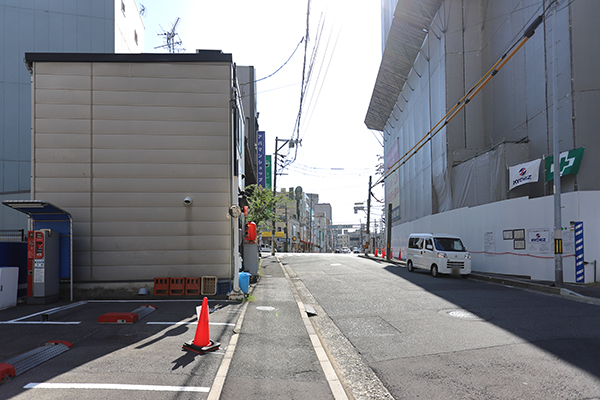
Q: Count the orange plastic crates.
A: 3